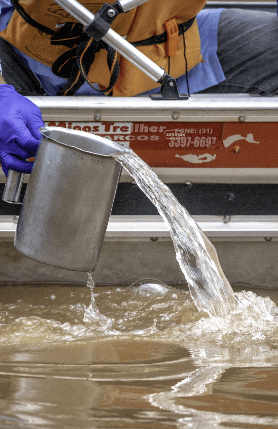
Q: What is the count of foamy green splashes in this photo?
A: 0